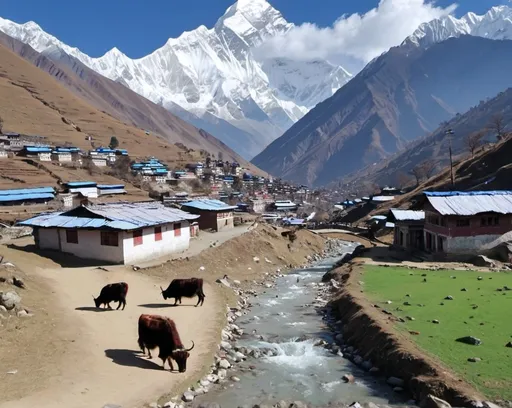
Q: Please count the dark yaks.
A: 3